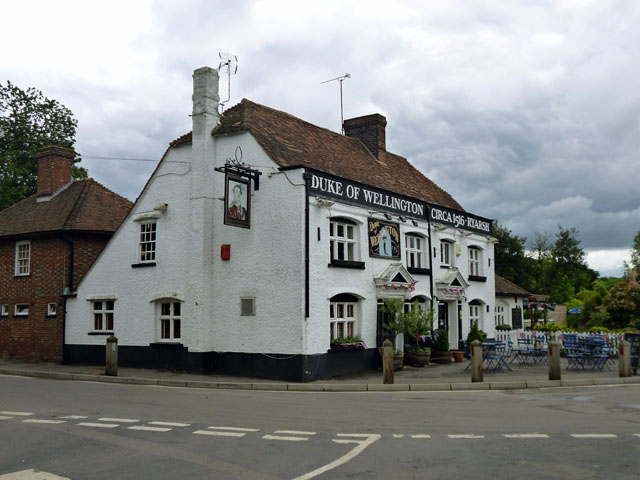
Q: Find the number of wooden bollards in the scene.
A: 5